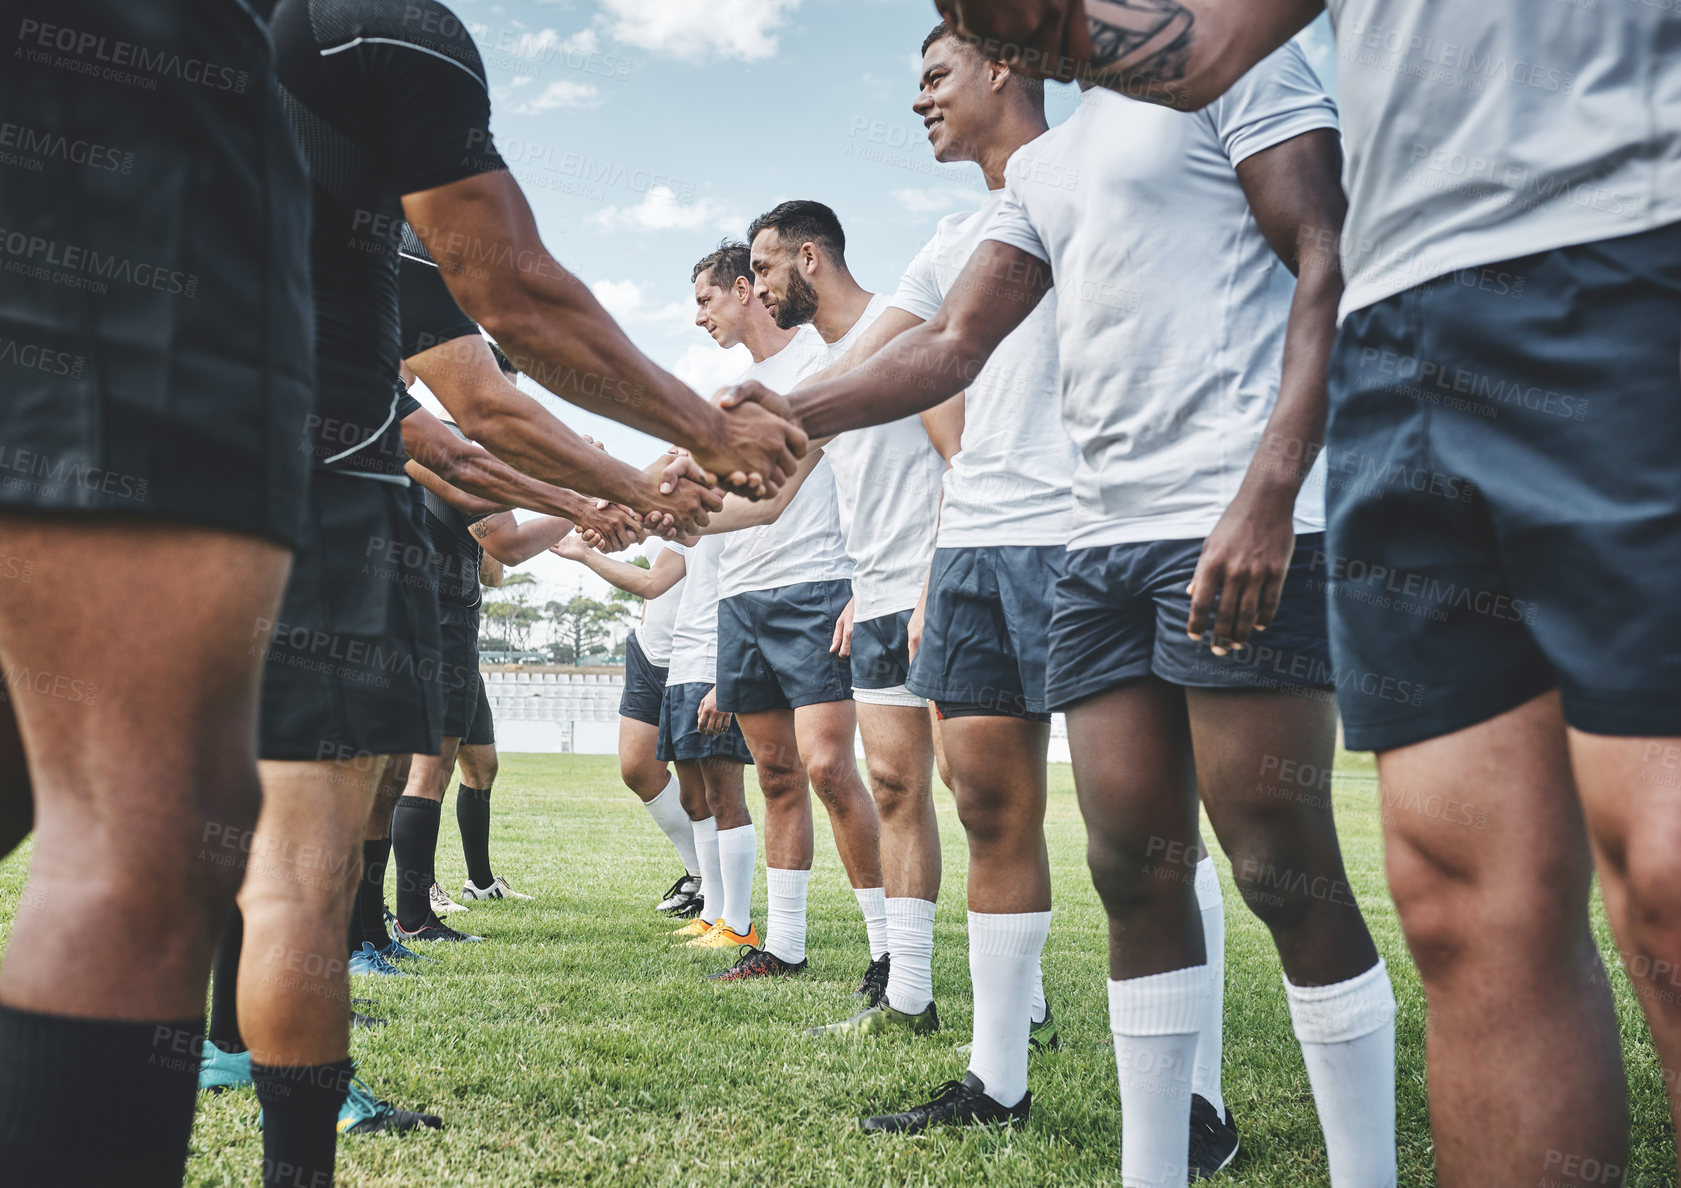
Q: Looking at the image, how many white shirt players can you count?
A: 7